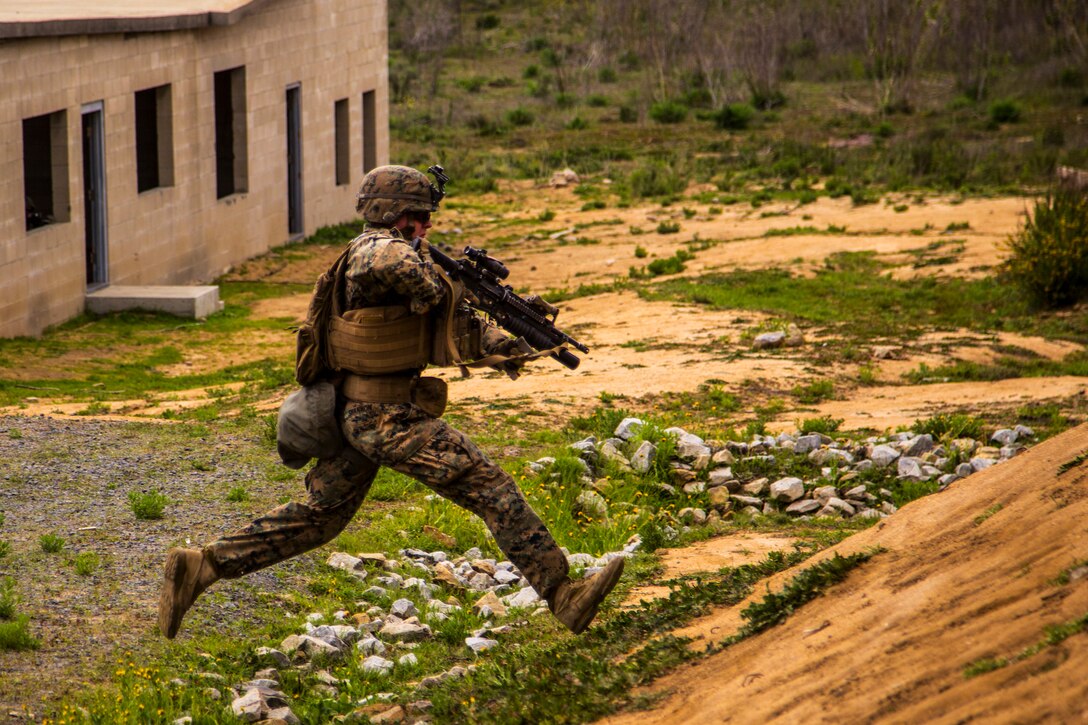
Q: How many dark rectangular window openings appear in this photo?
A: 5